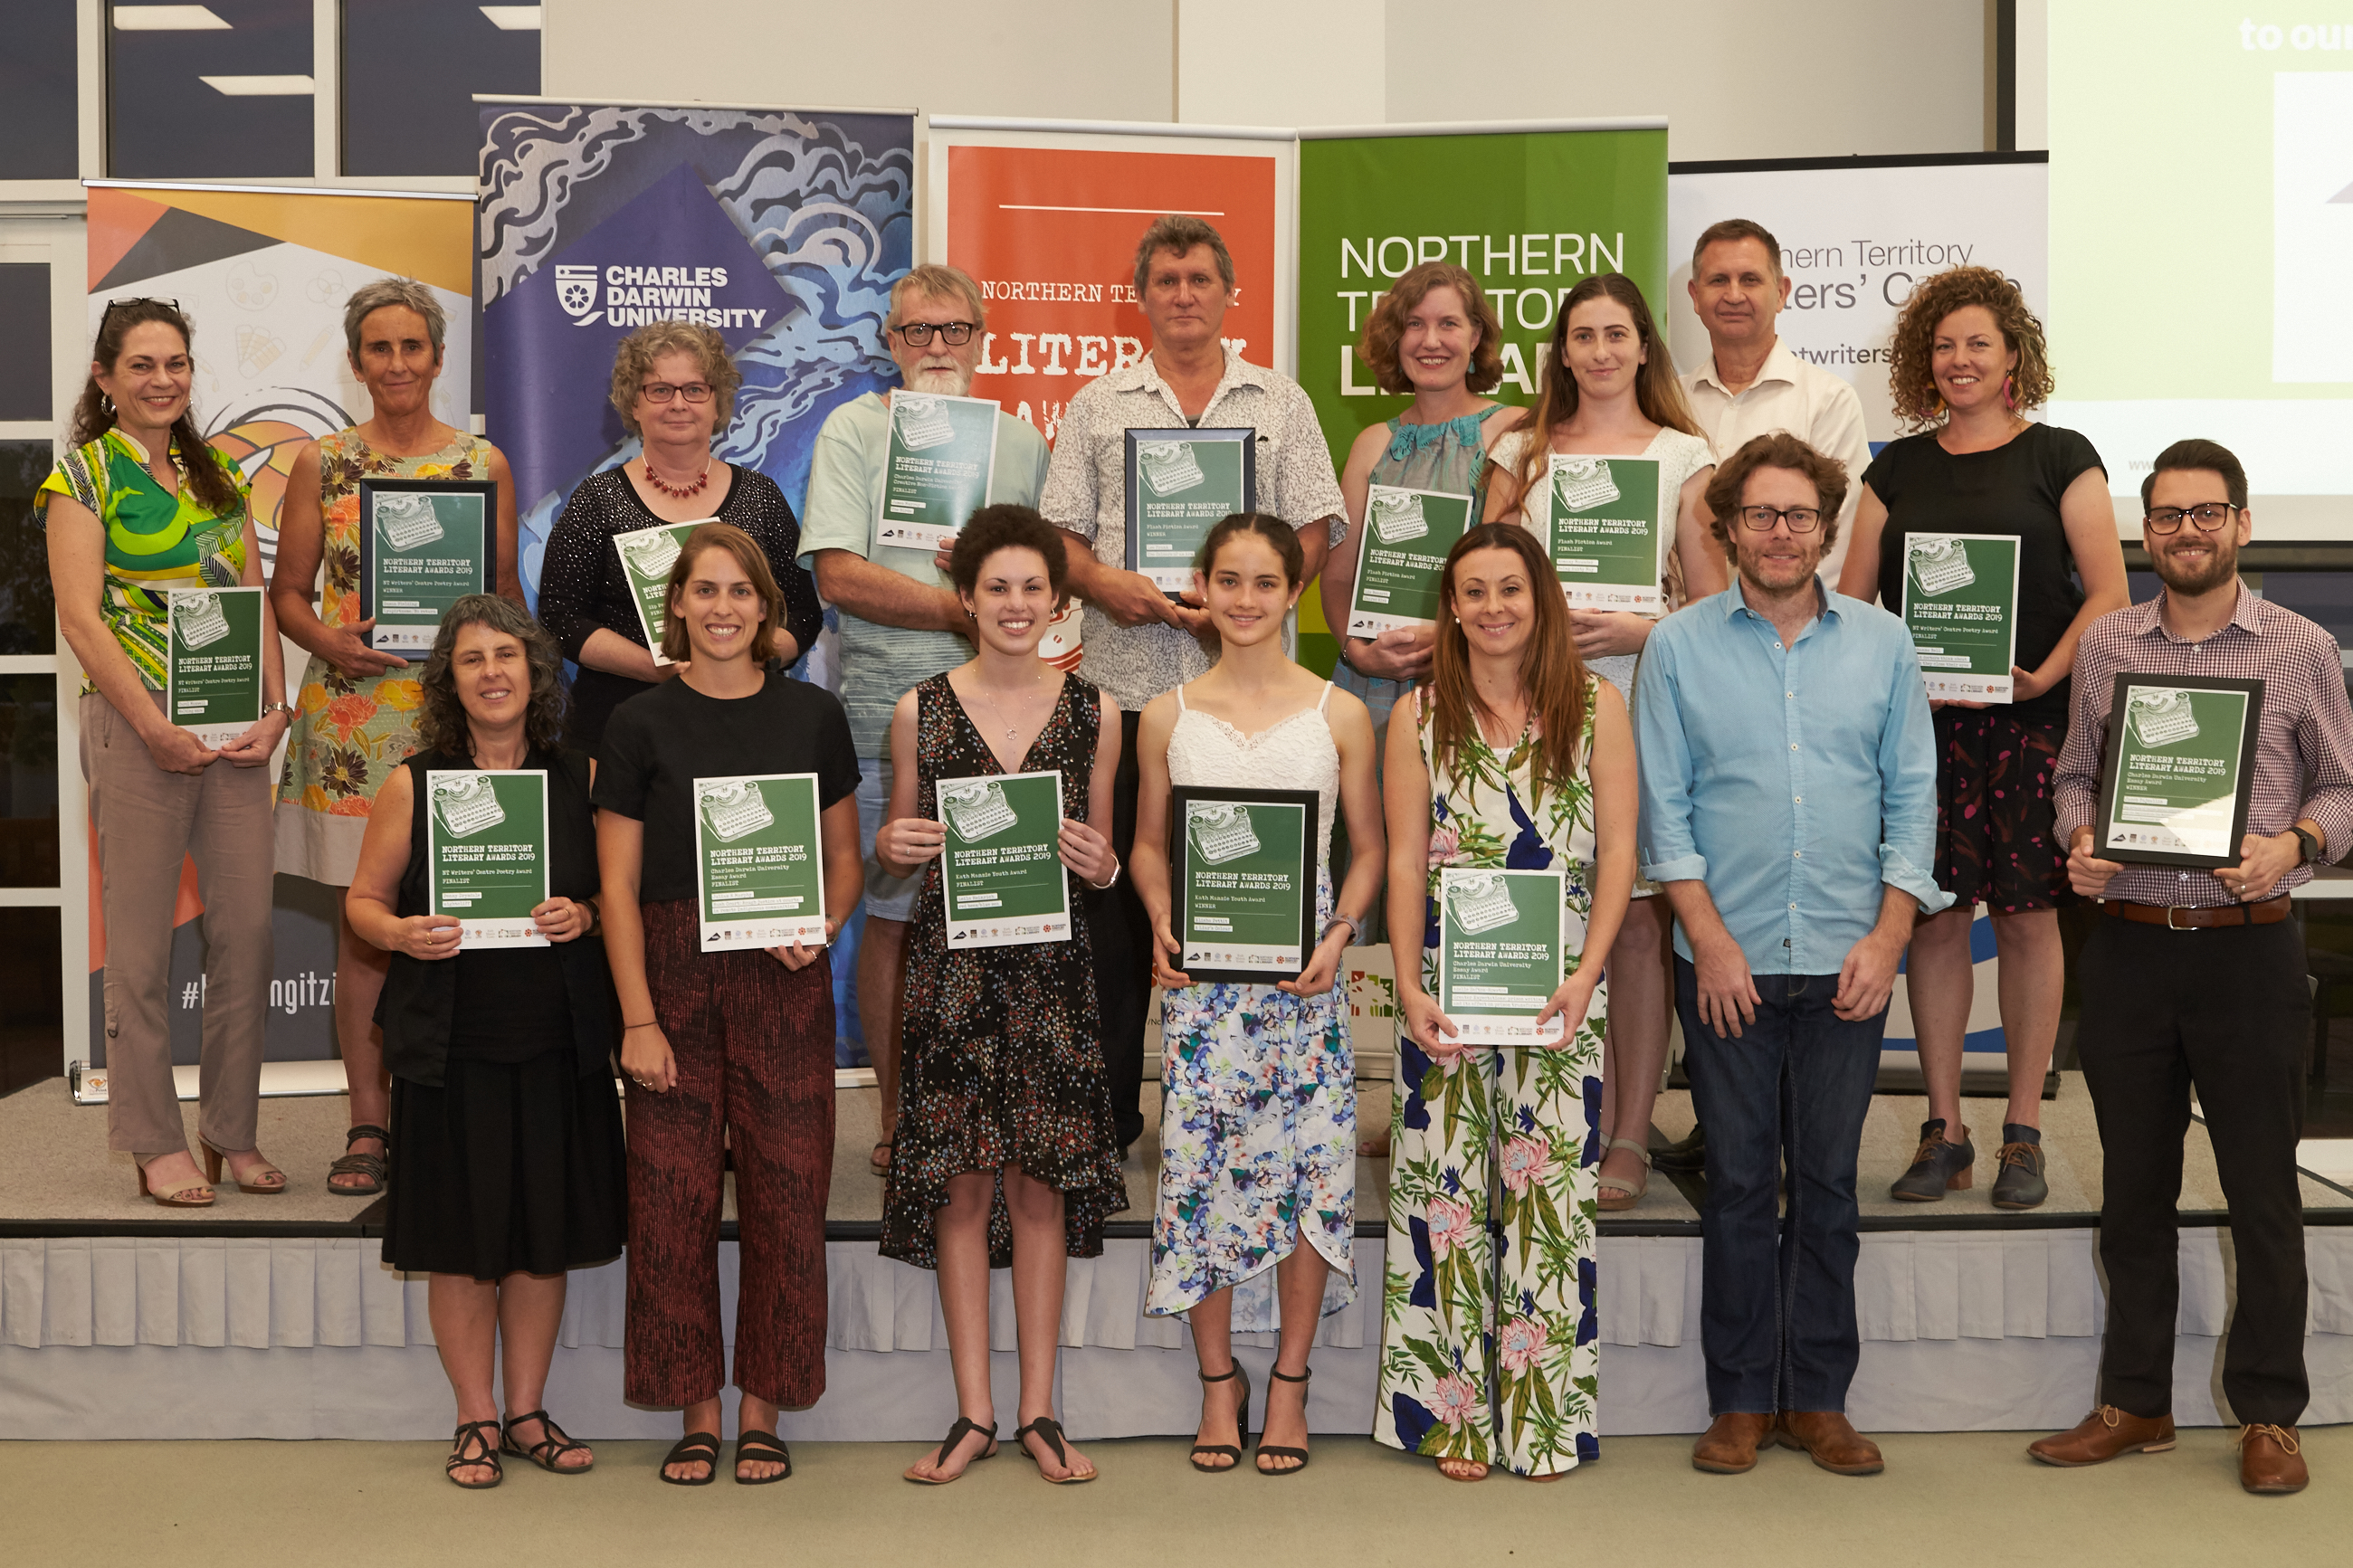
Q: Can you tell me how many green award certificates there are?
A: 14